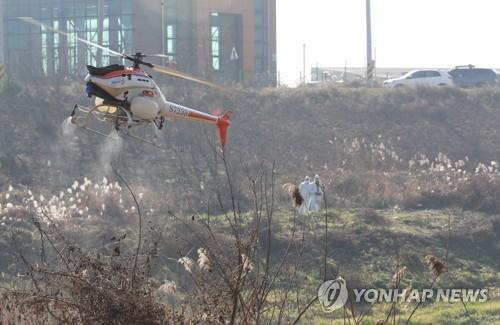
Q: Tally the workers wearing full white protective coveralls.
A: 2